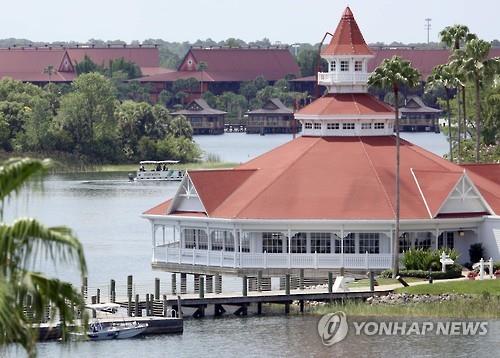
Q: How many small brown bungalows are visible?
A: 3